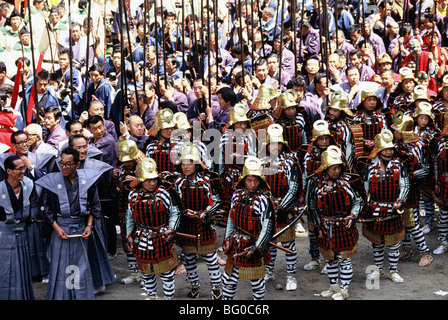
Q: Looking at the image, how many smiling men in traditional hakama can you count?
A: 4